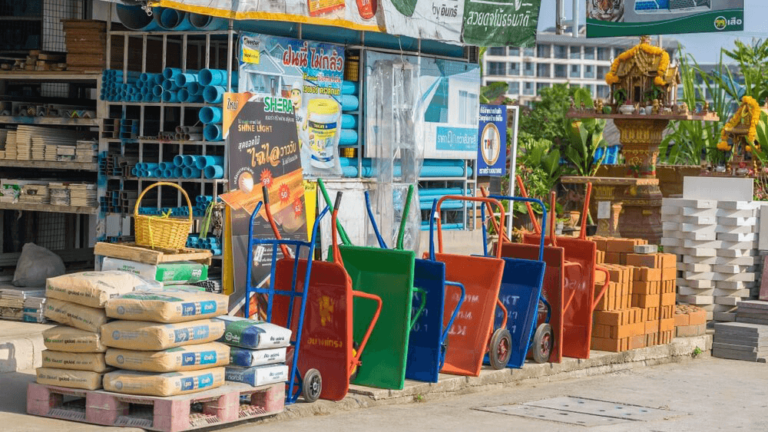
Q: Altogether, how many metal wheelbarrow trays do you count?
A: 7